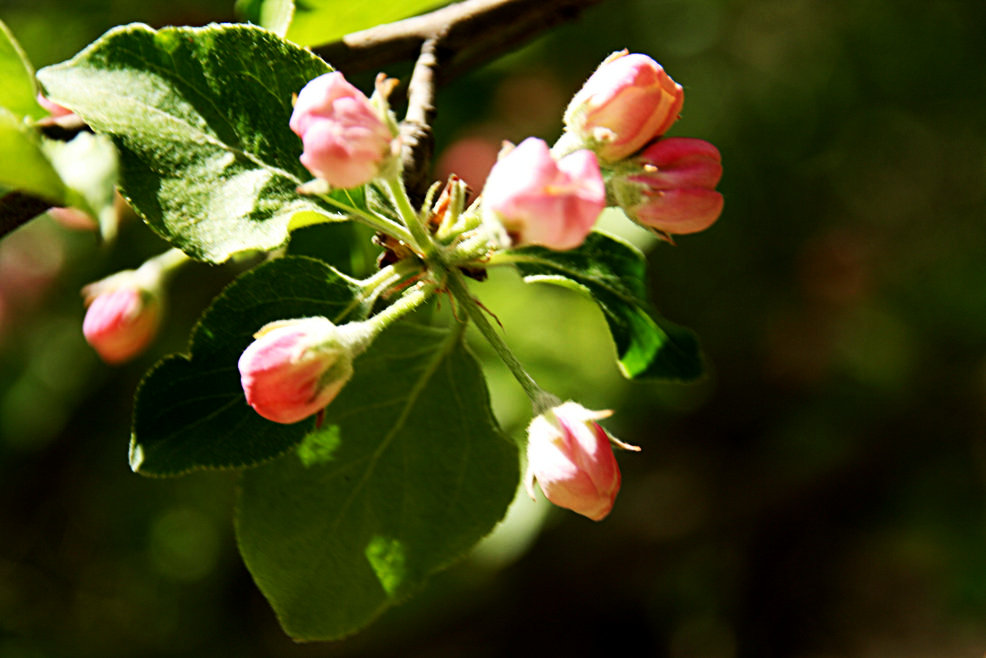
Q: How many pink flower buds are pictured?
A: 7